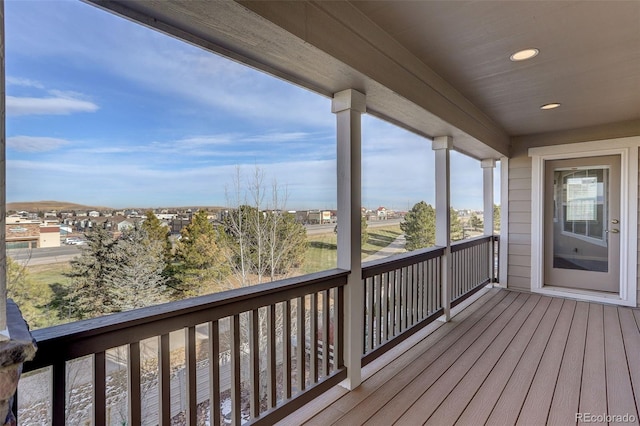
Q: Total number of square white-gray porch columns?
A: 3